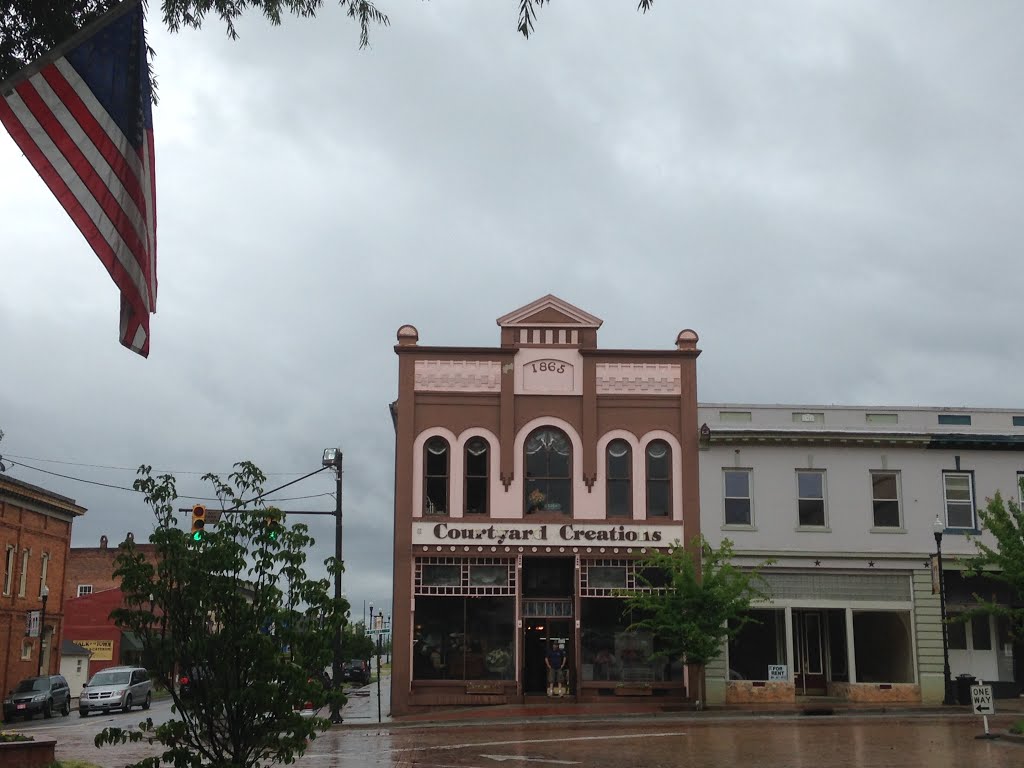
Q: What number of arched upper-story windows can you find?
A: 5